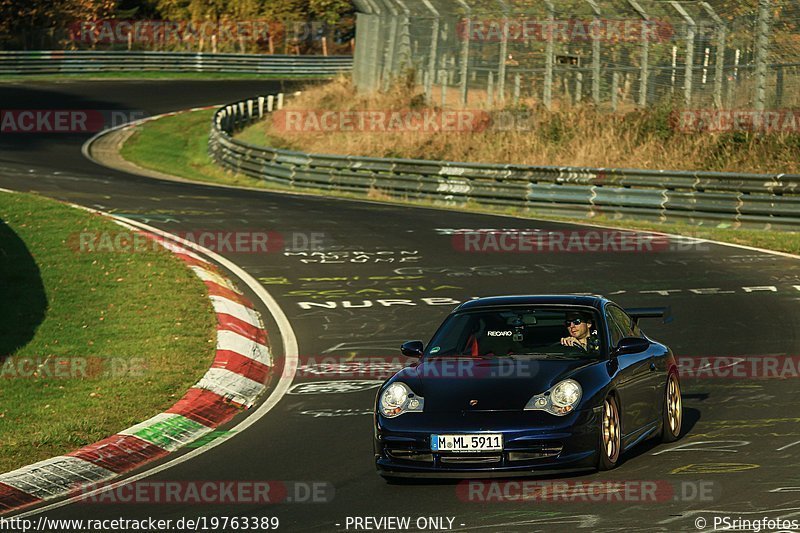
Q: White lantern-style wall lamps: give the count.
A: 0